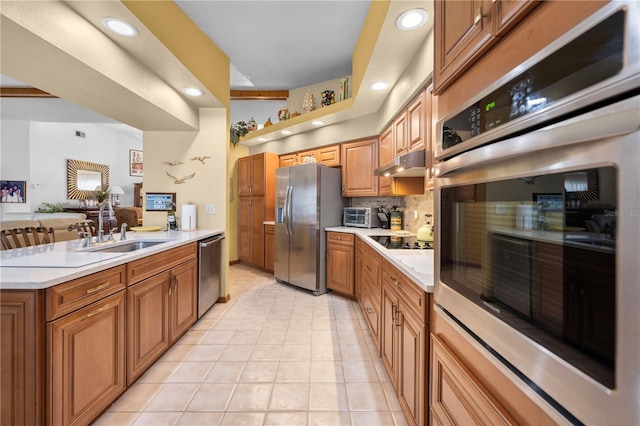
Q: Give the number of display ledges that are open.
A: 1